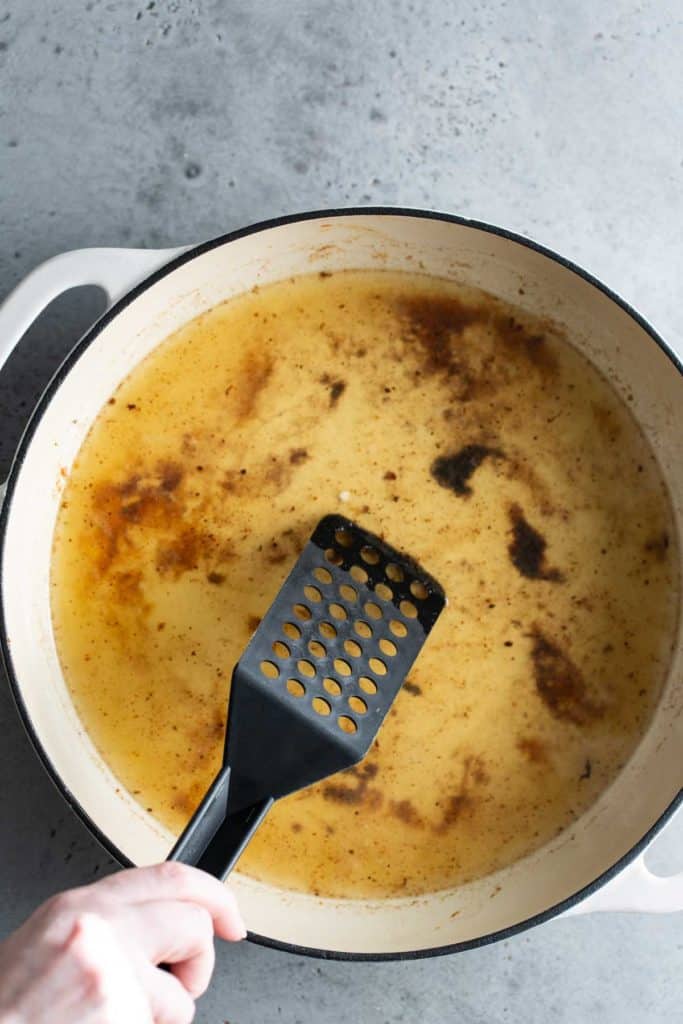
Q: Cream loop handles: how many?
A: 2